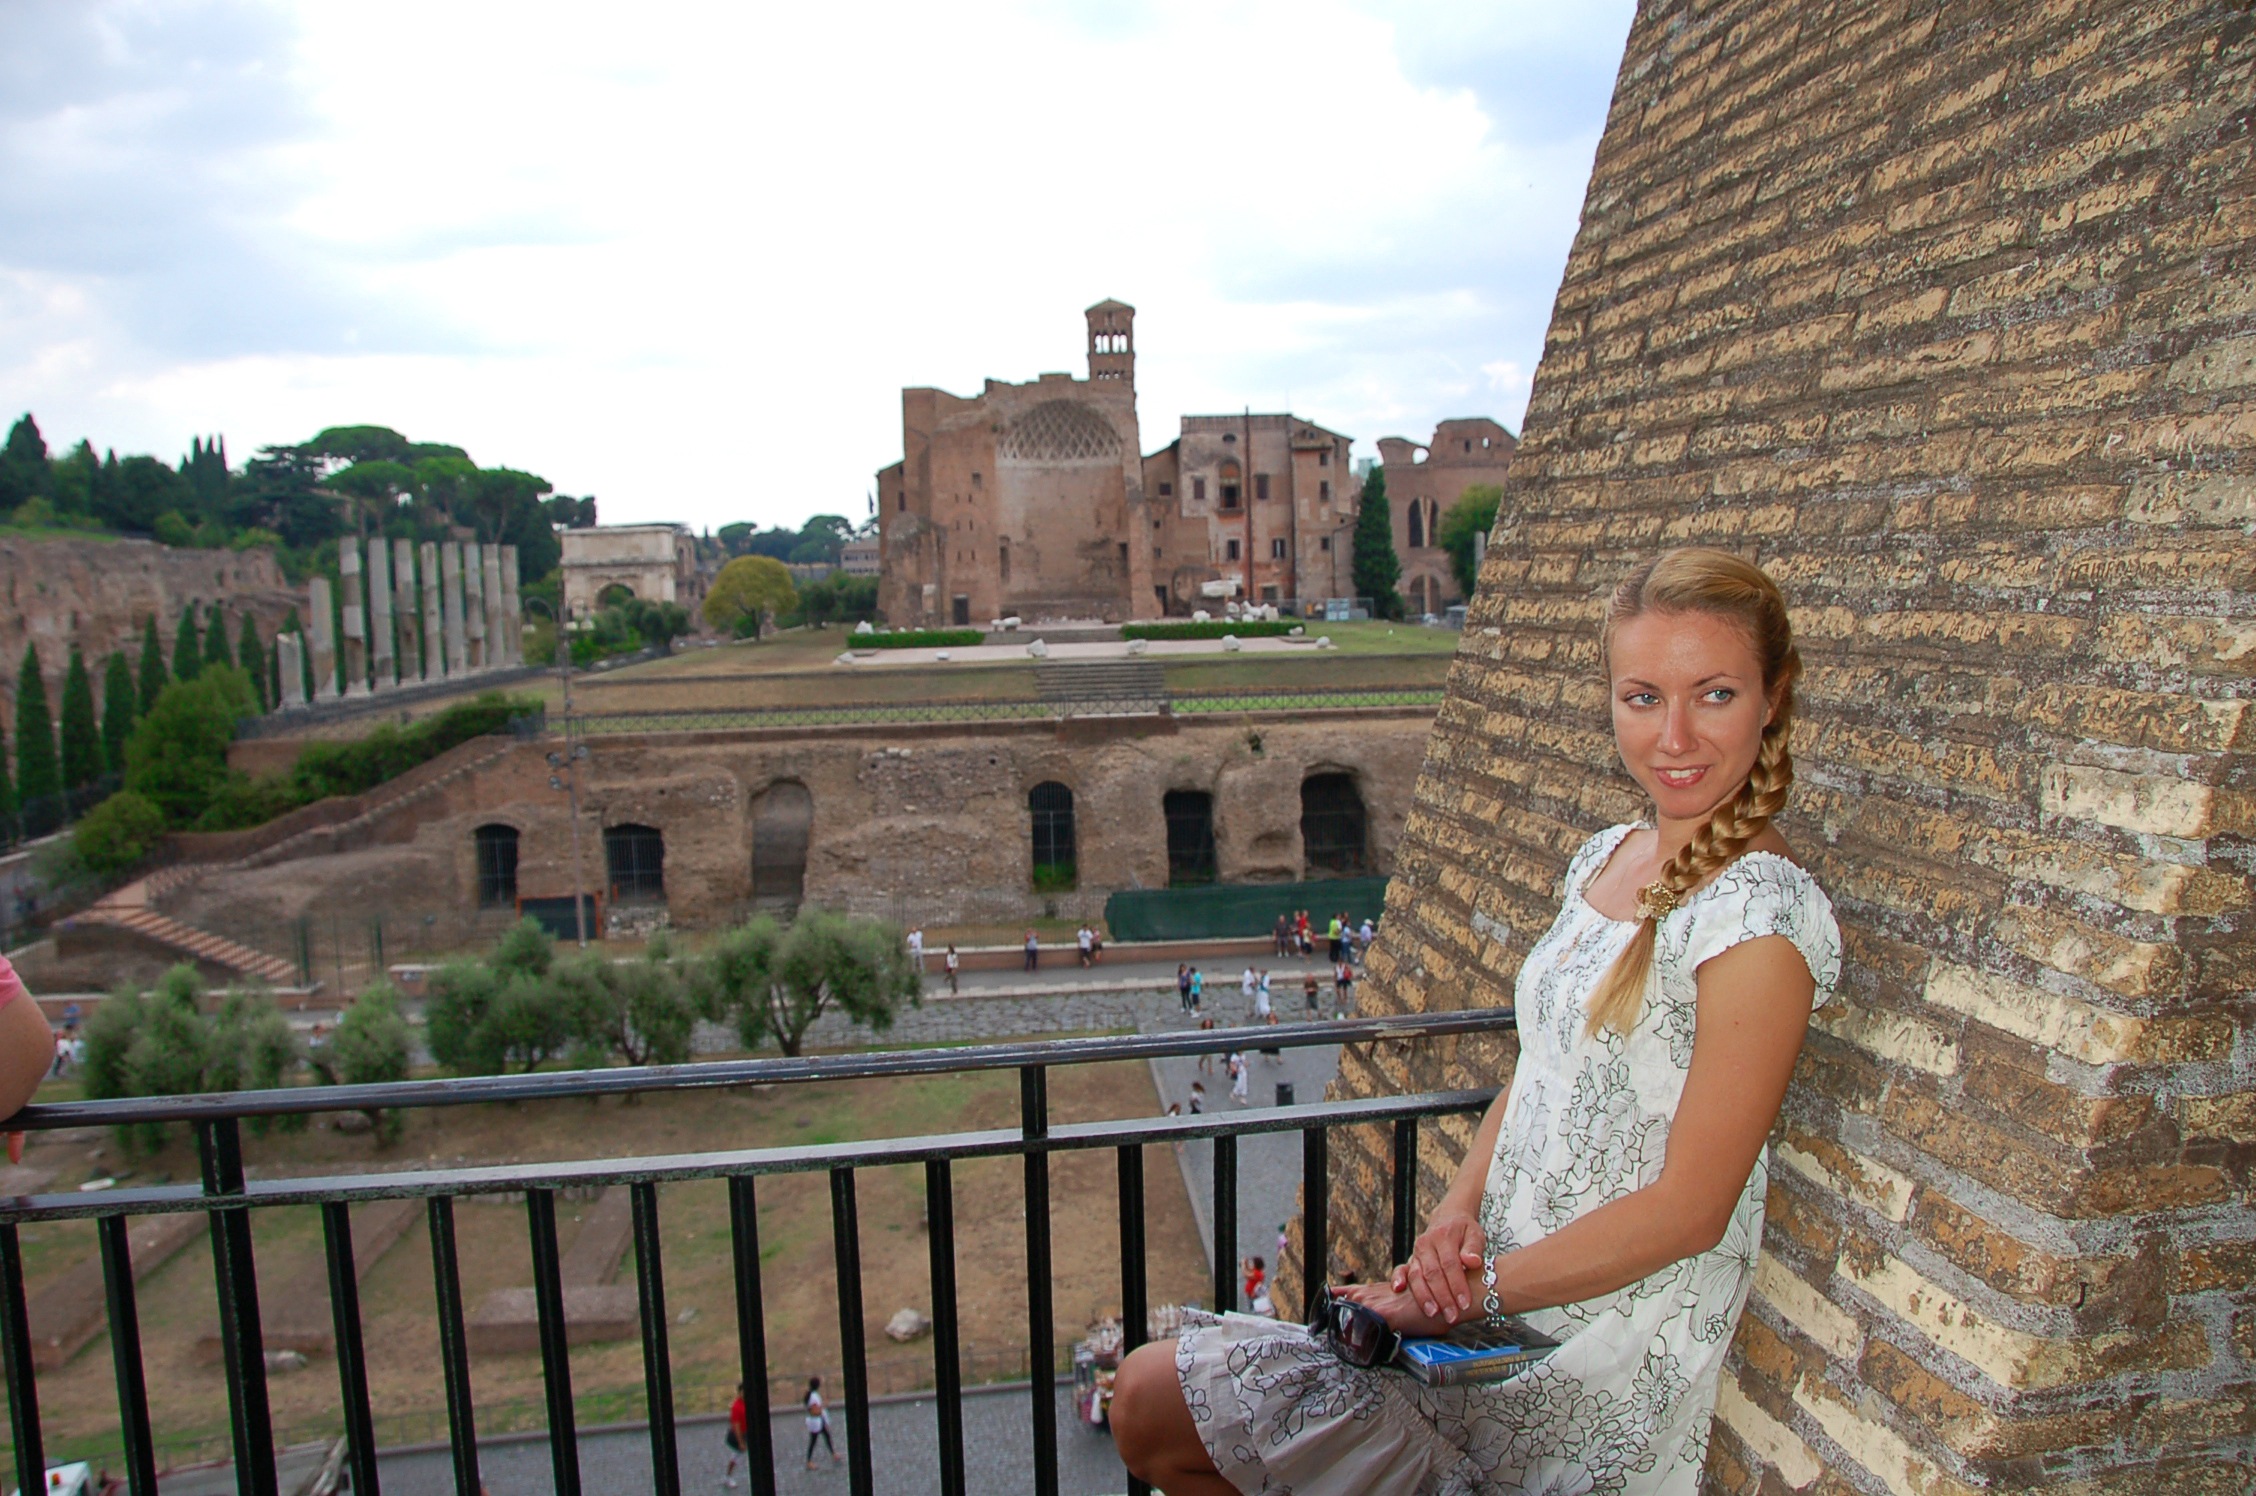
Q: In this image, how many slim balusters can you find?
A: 13